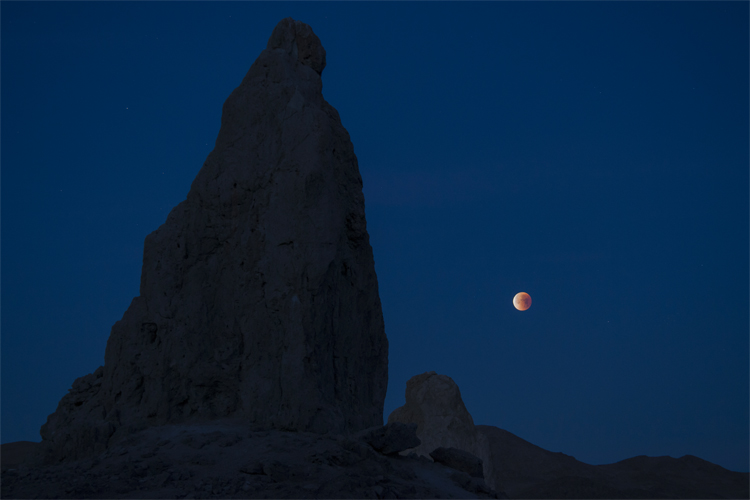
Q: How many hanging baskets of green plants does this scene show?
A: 0